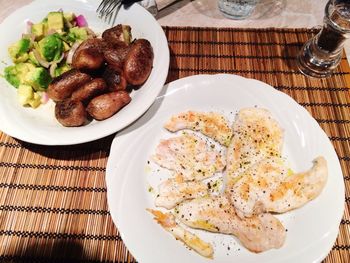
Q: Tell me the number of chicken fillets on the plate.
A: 7